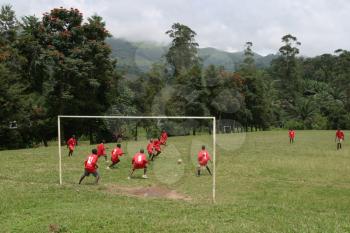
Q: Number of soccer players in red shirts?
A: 11